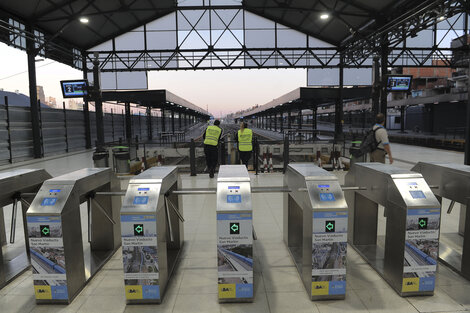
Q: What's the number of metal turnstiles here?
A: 7